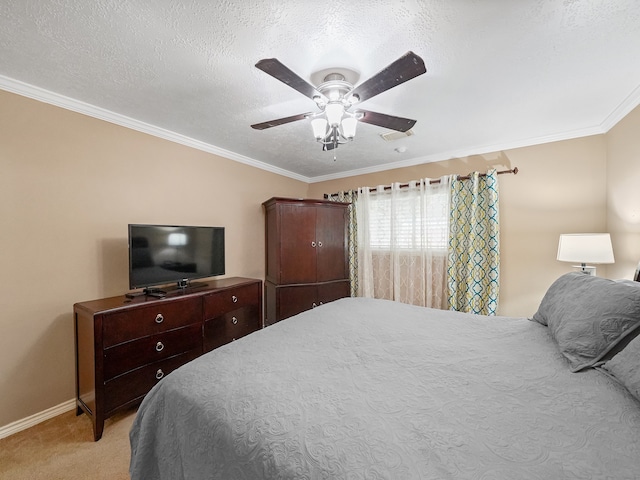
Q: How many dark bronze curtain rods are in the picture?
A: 1